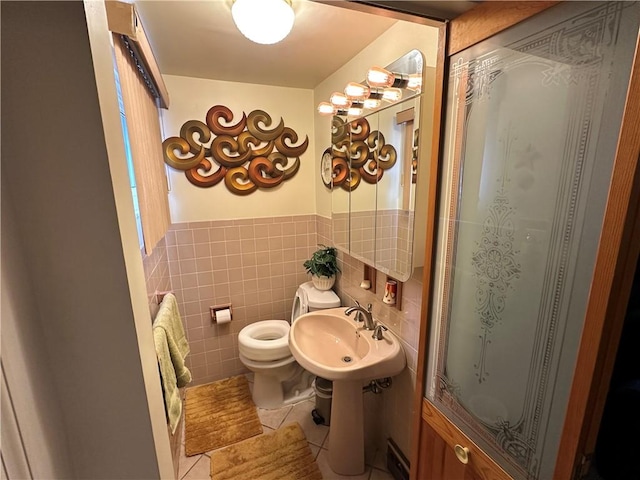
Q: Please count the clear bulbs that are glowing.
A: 4